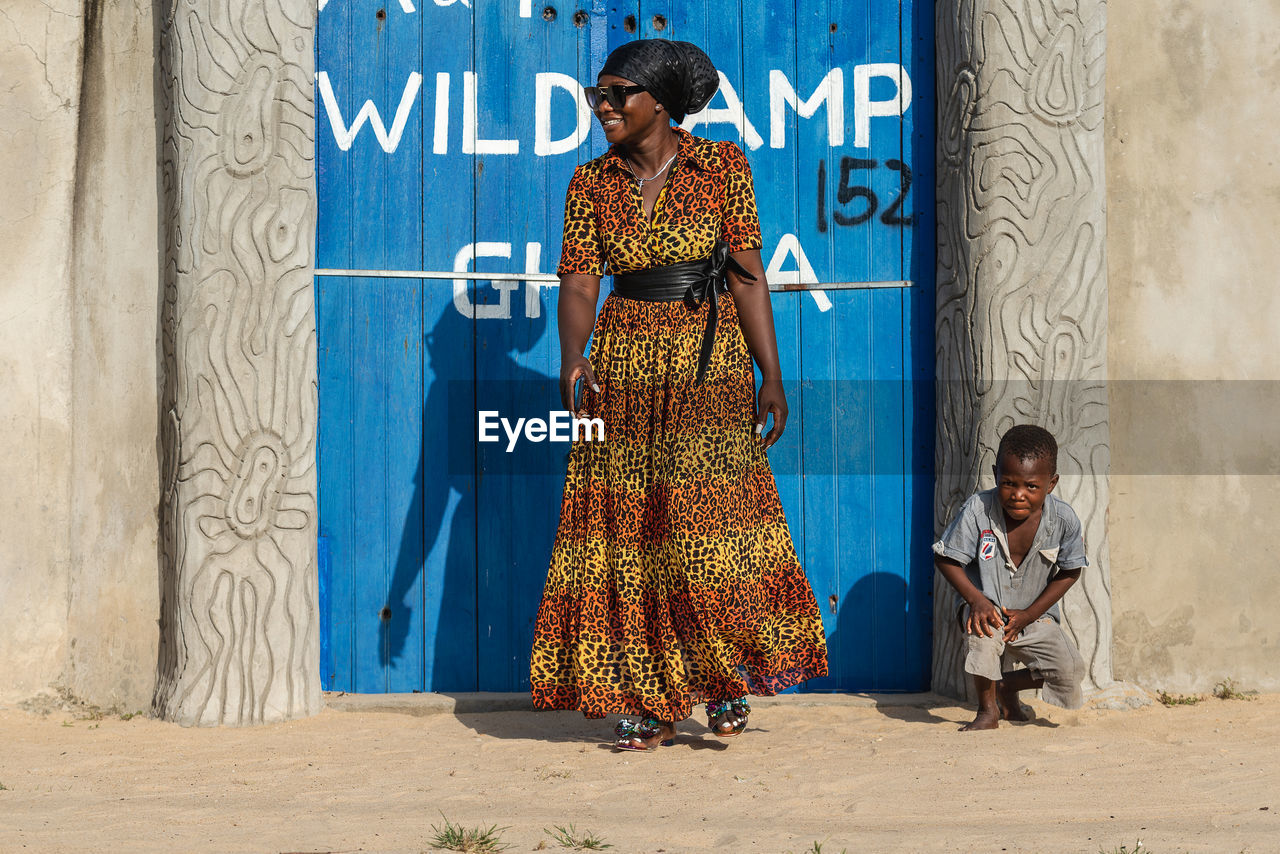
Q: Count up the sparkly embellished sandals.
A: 2